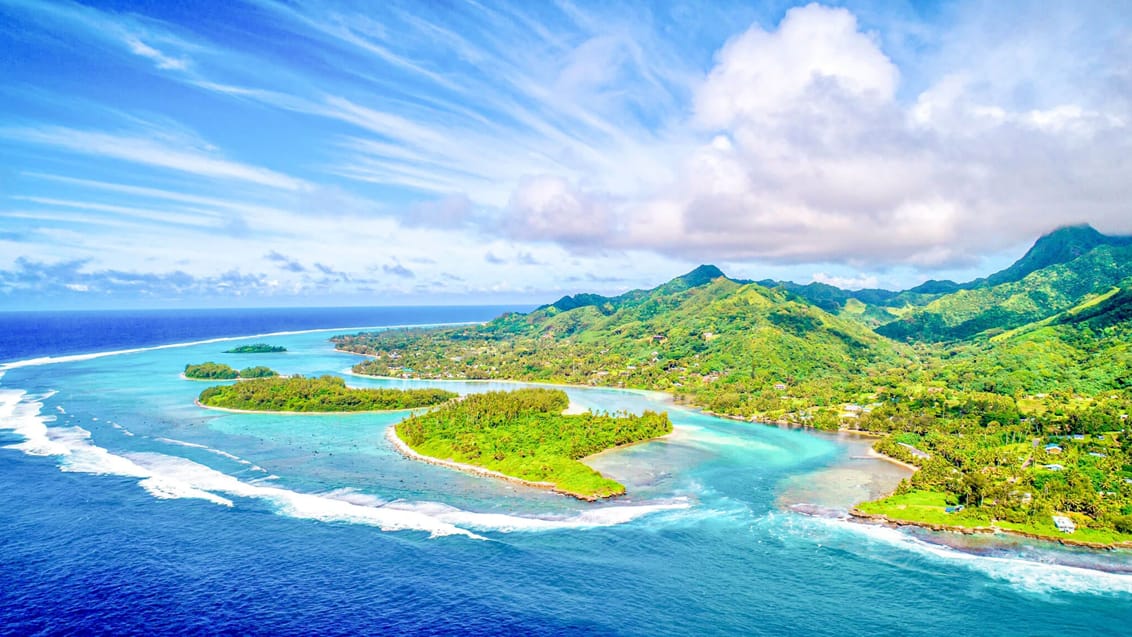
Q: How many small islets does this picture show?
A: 4